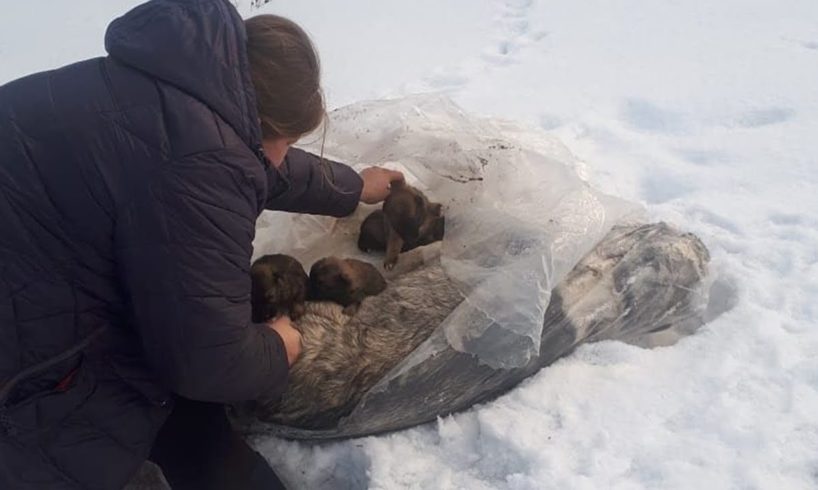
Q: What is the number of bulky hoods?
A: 1